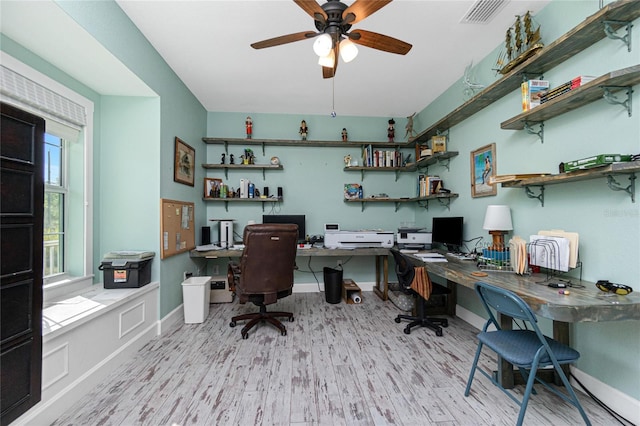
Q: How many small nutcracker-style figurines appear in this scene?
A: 4